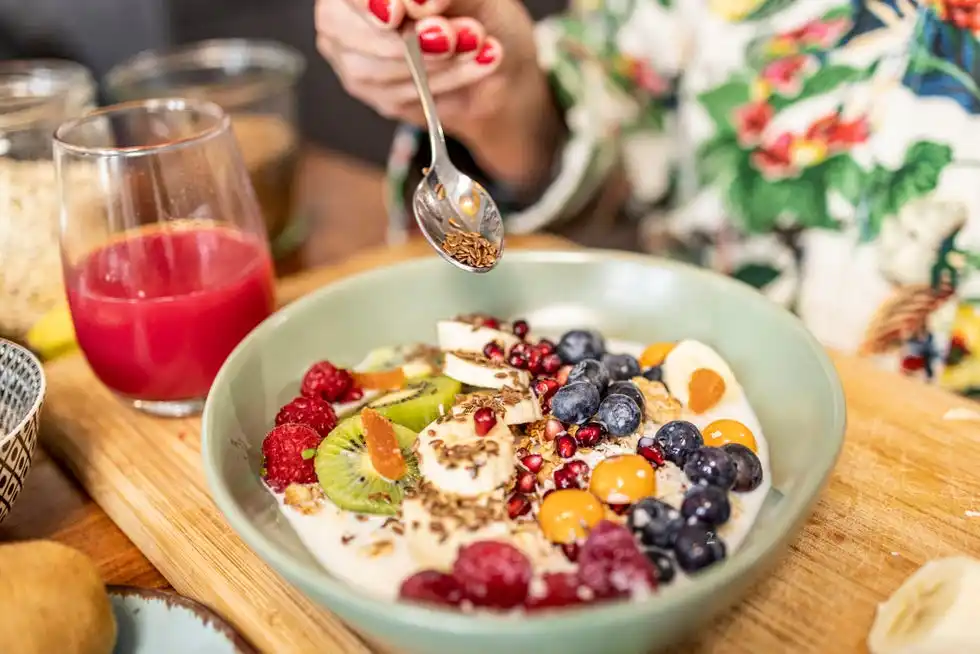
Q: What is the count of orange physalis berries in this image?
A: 4